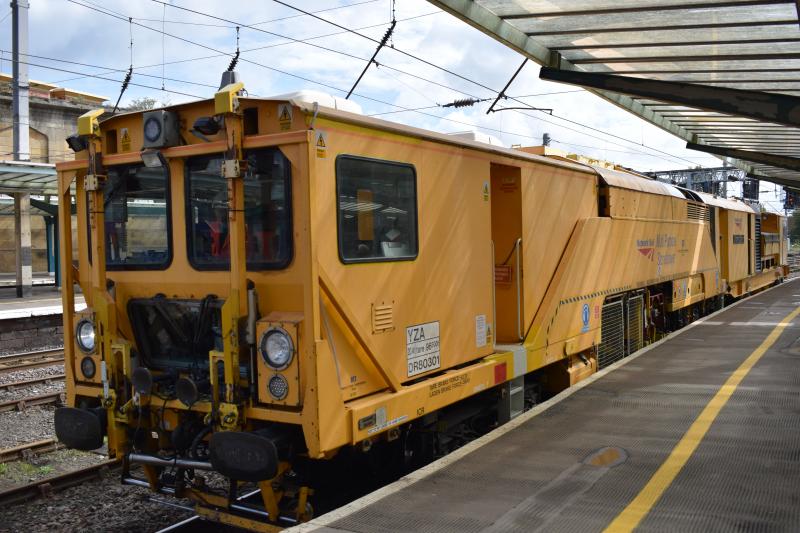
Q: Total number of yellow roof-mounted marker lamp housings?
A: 2